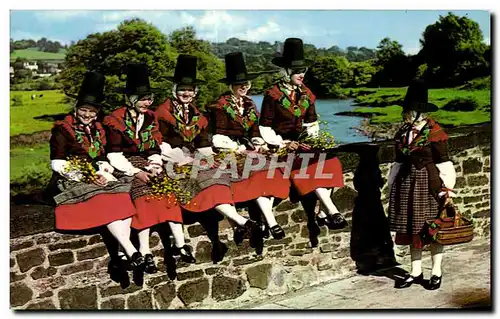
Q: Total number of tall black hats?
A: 6